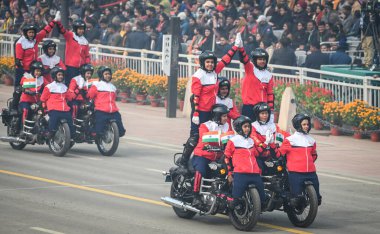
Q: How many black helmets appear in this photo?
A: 14